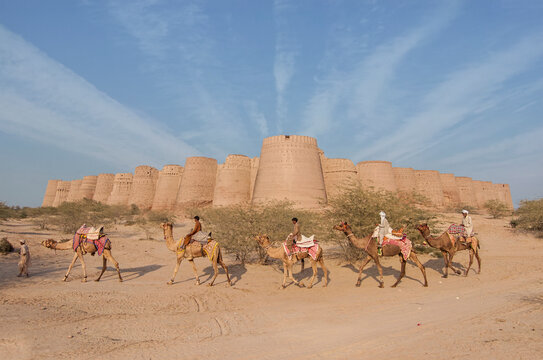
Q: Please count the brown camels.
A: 5